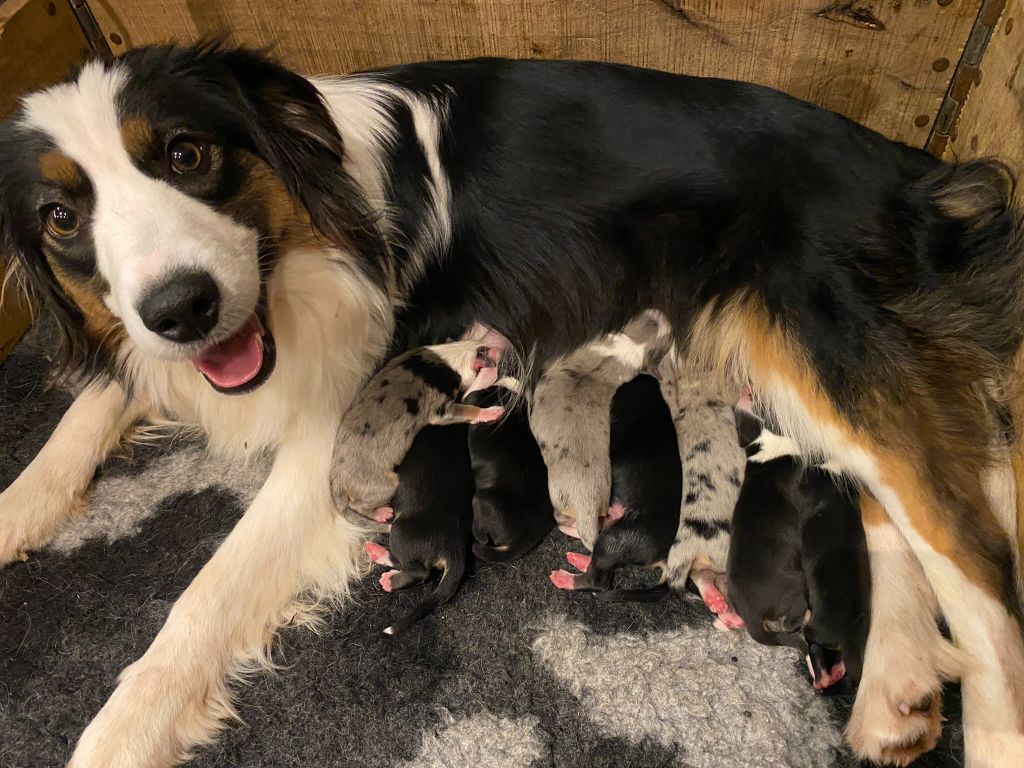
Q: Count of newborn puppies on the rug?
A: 8